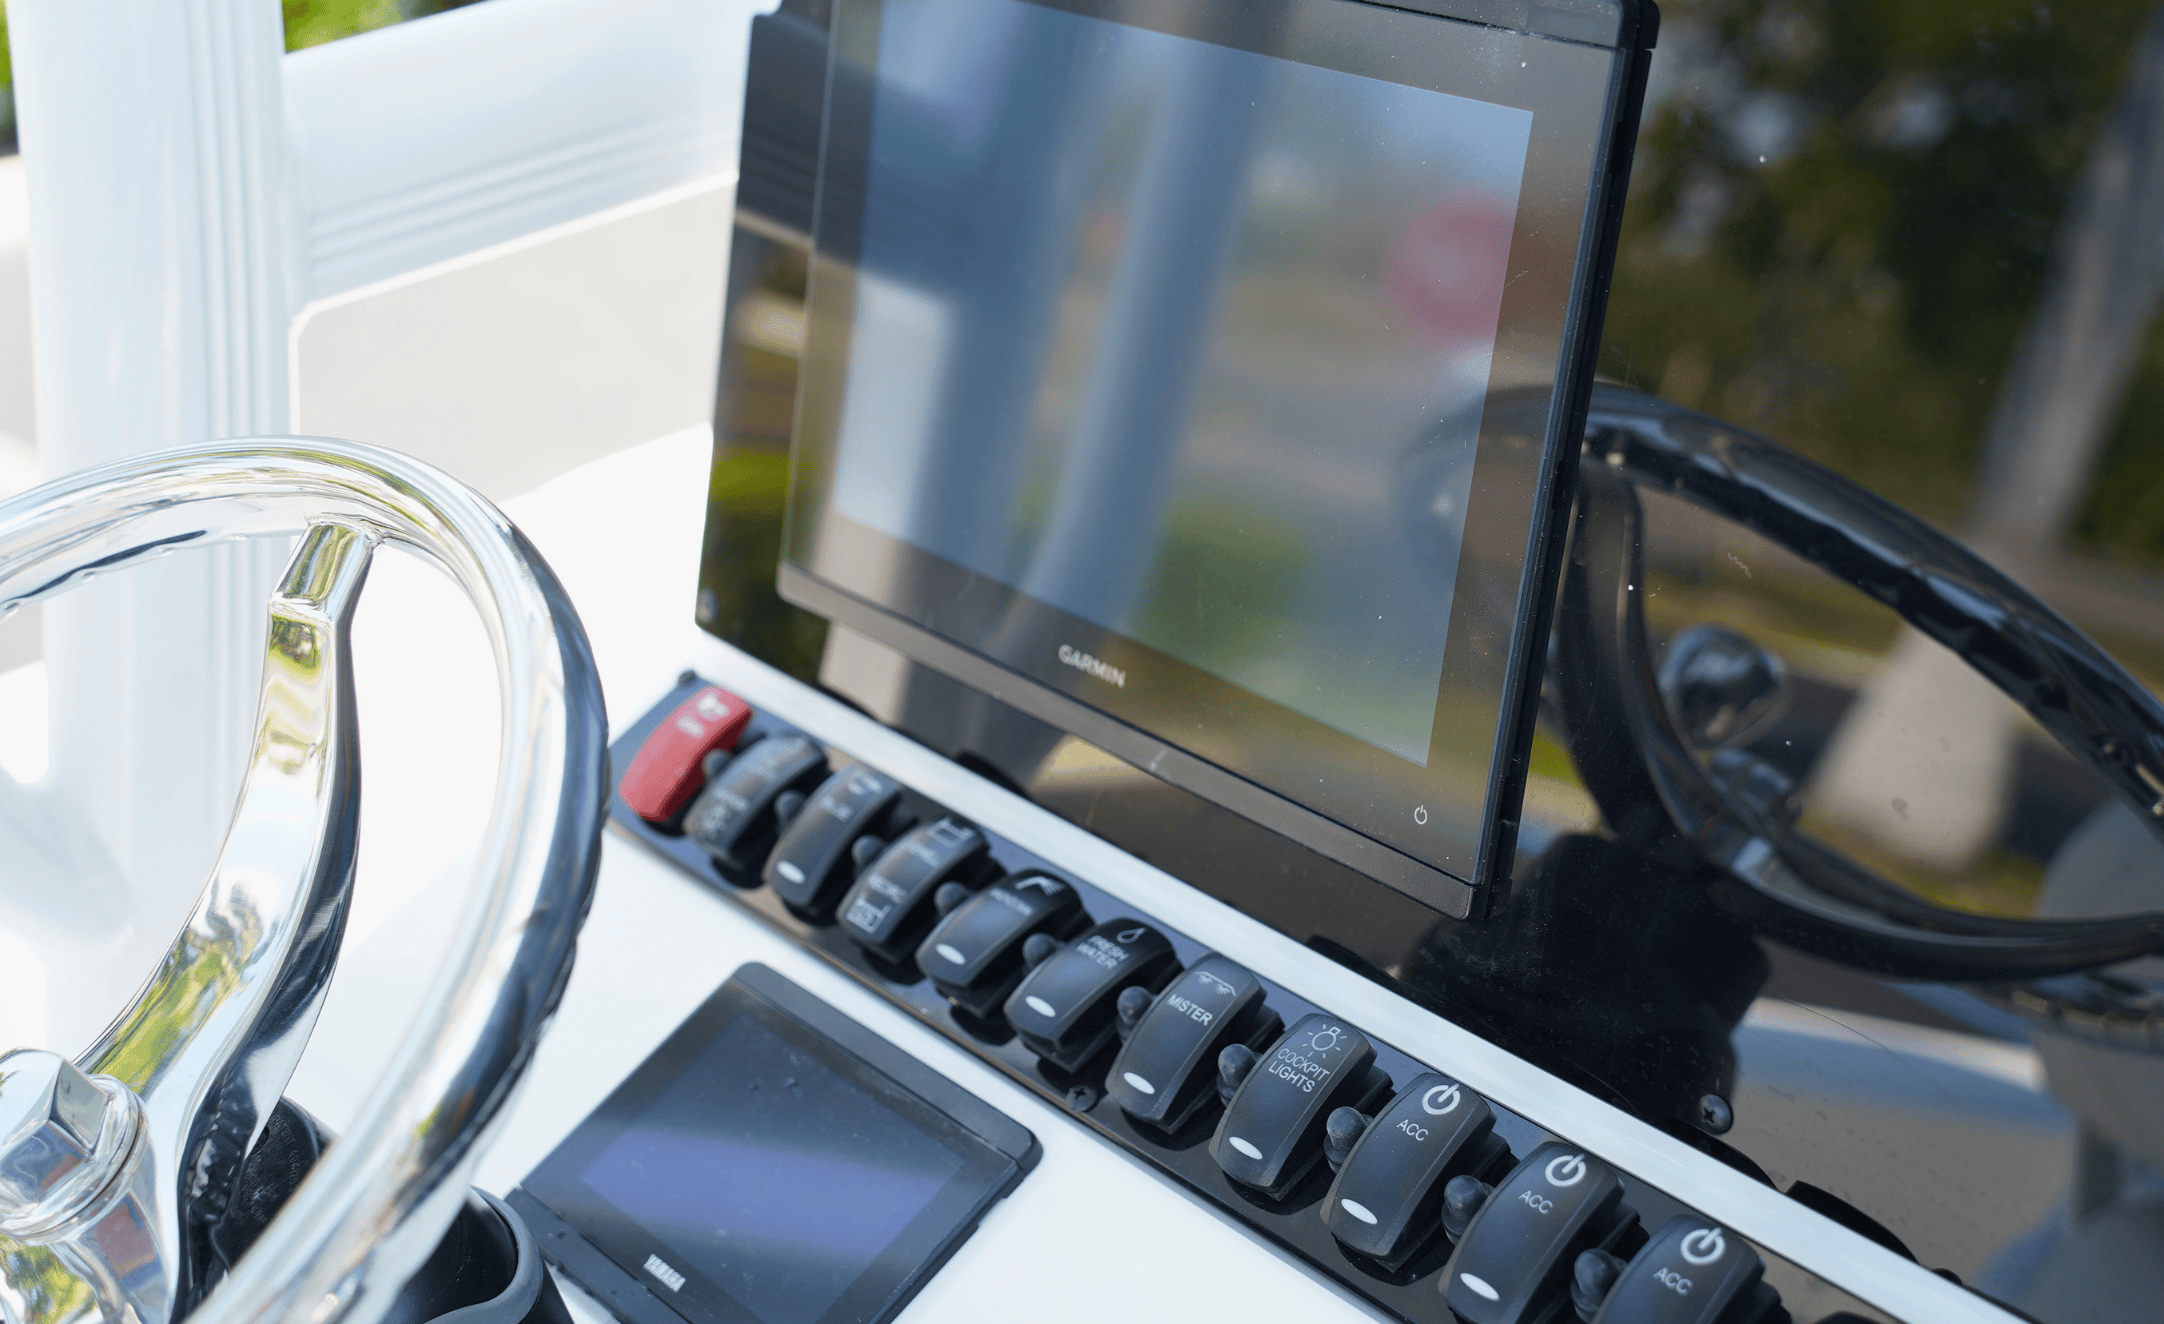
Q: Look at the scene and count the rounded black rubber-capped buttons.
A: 10